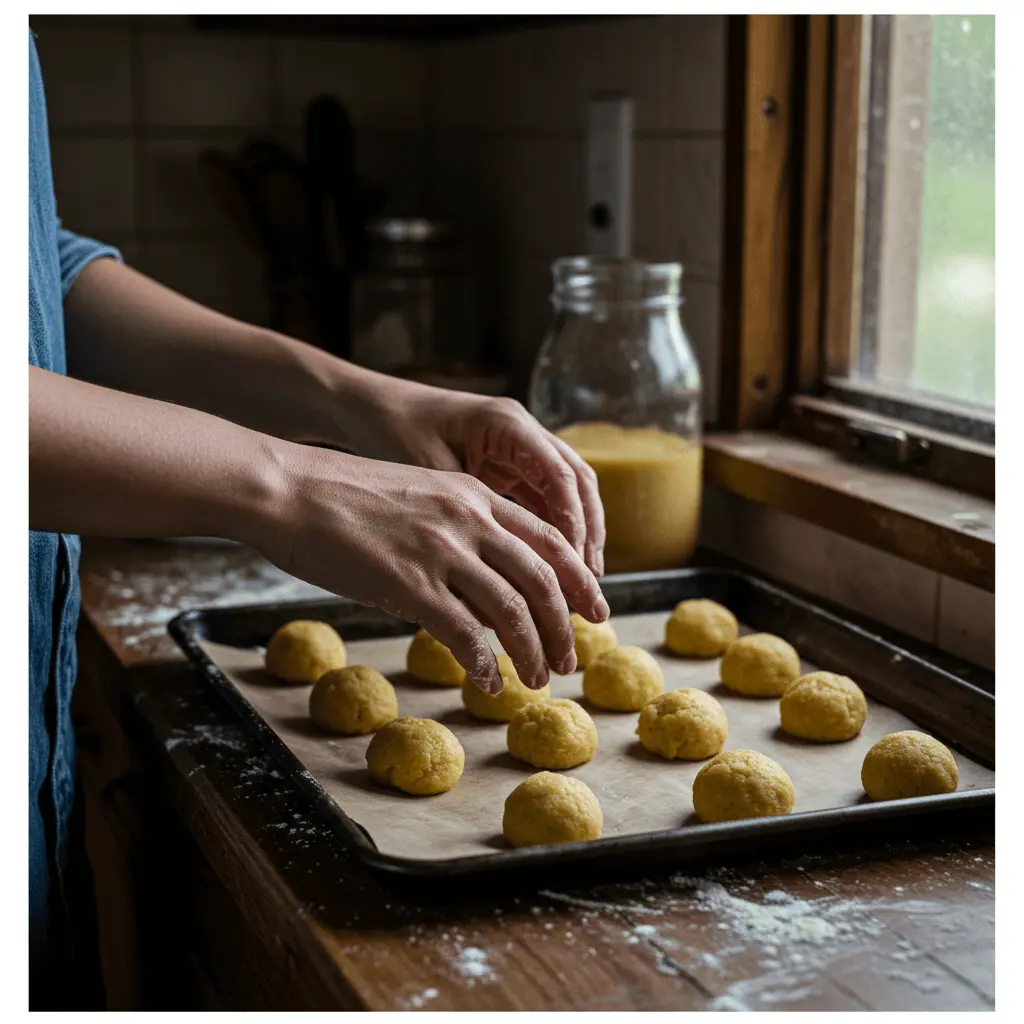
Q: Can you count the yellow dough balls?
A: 15